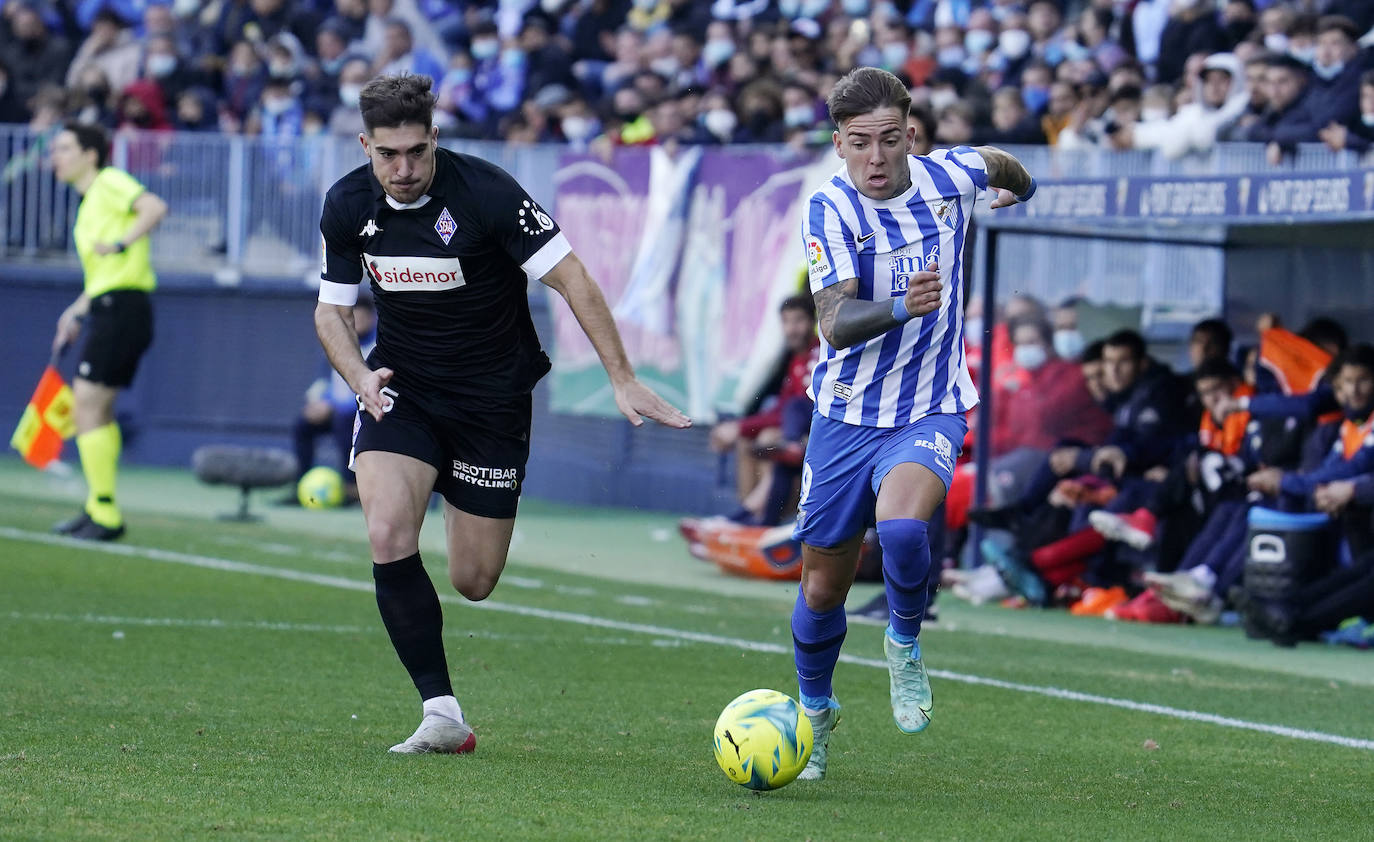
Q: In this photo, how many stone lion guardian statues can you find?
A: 0